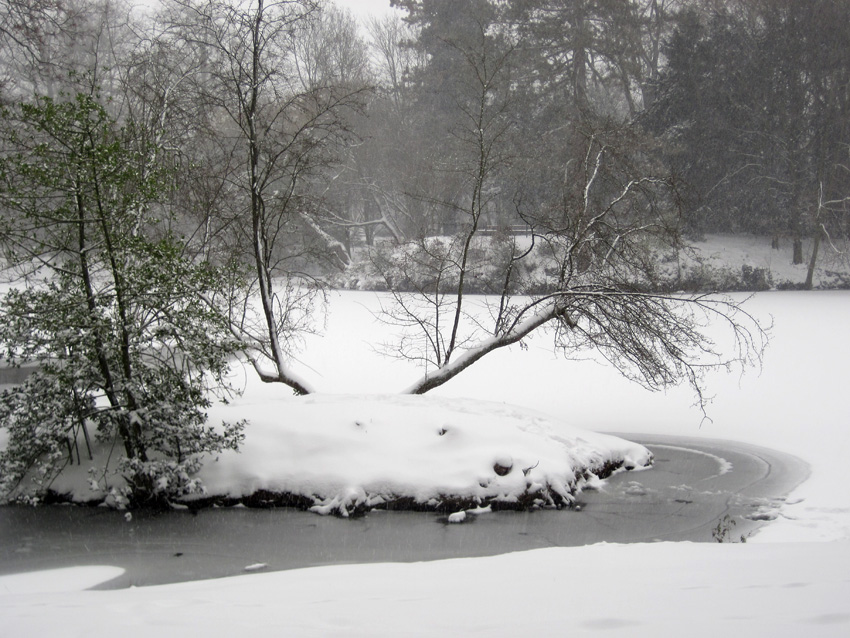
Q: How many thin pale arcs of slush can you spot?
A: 1